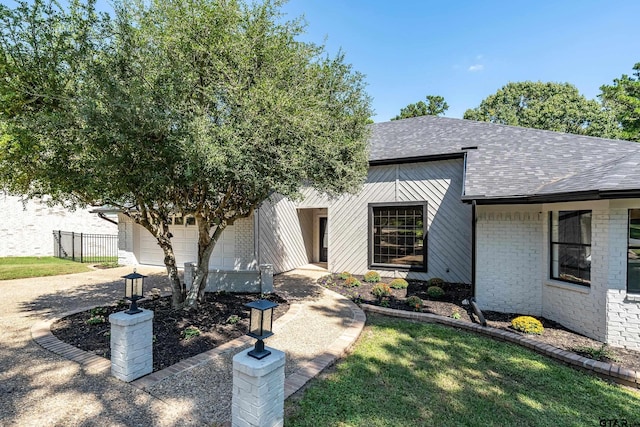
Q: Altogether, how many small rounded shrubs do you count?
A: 9